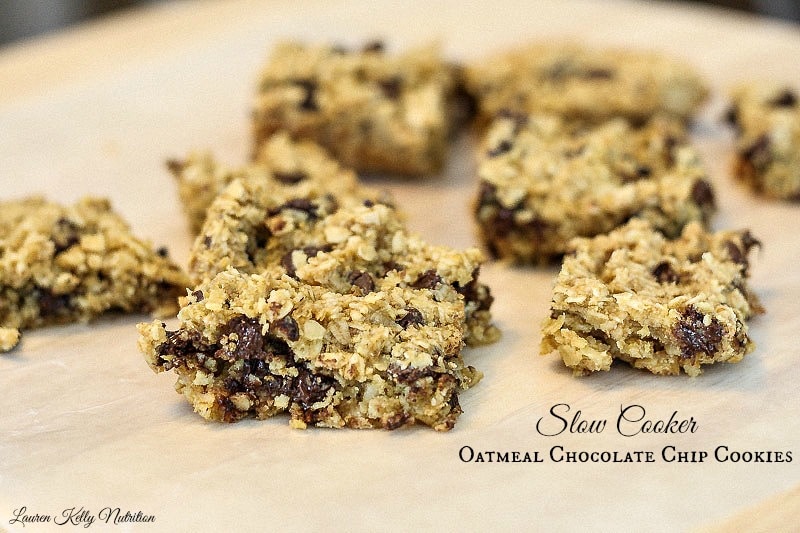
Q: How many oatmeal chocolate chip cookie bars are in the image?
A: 9